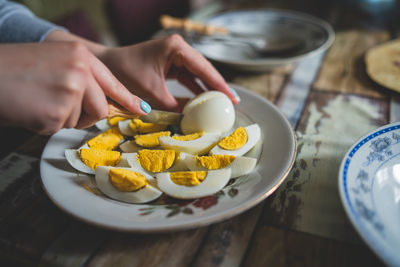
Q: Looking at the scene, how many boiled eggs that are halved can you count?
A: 11